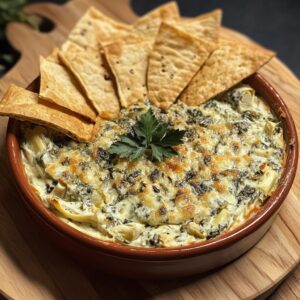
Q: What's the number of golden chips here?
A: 9